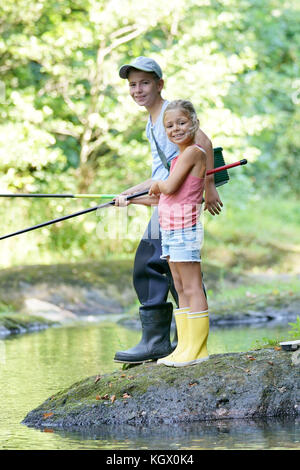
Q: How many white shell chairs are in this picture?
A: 0